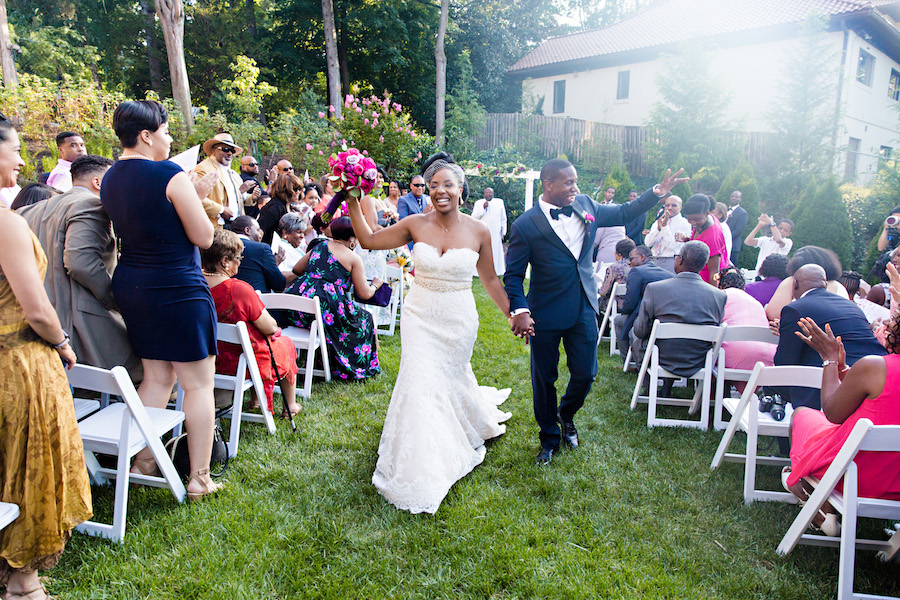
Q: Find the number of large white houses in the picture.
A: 1